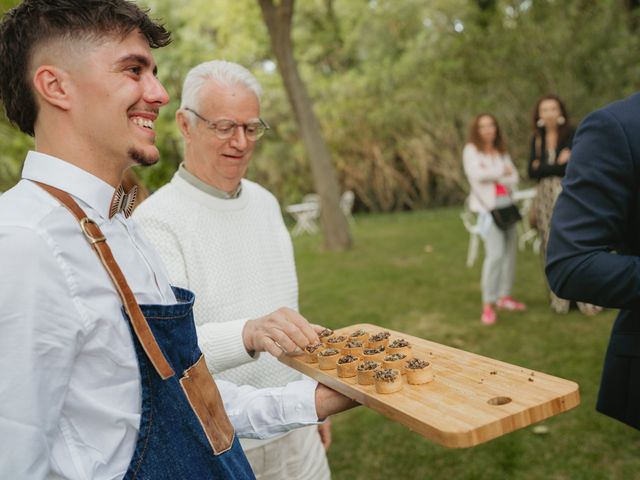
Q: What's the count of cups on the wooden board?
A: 14